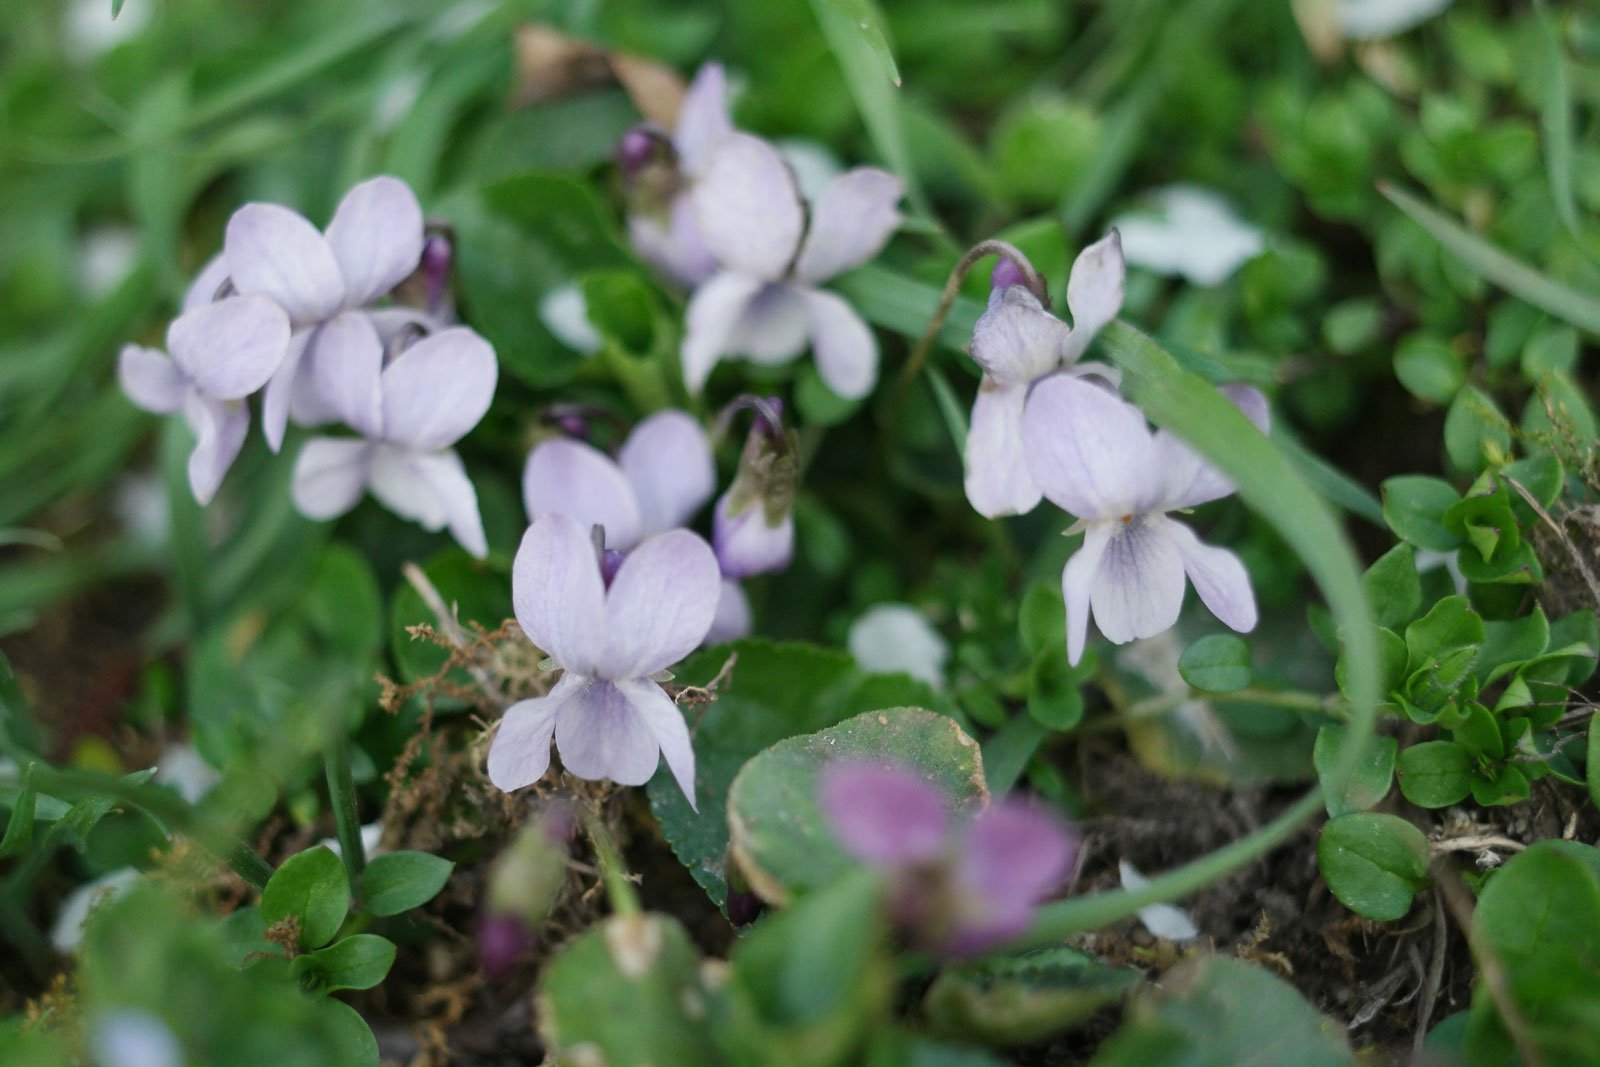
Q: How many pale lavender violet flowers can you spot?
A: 8